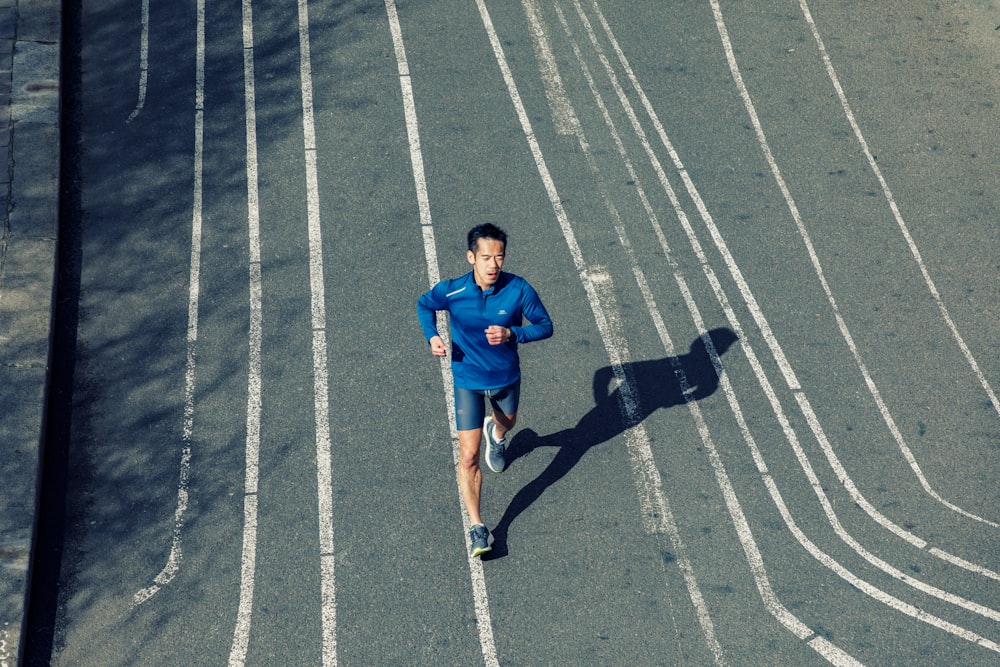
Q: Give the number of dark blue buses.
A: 0